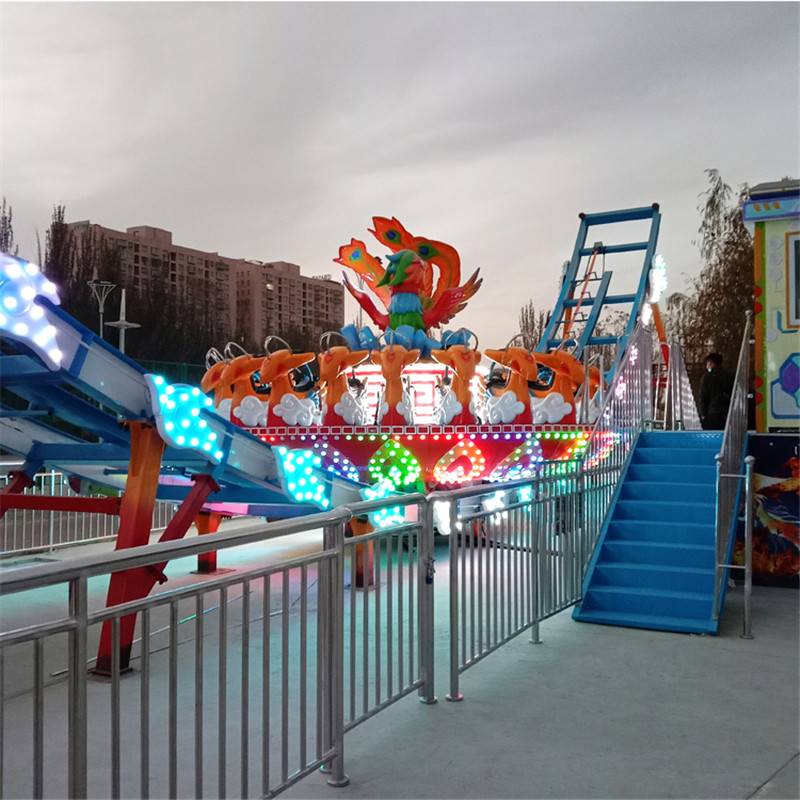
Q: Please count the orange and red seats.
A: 9